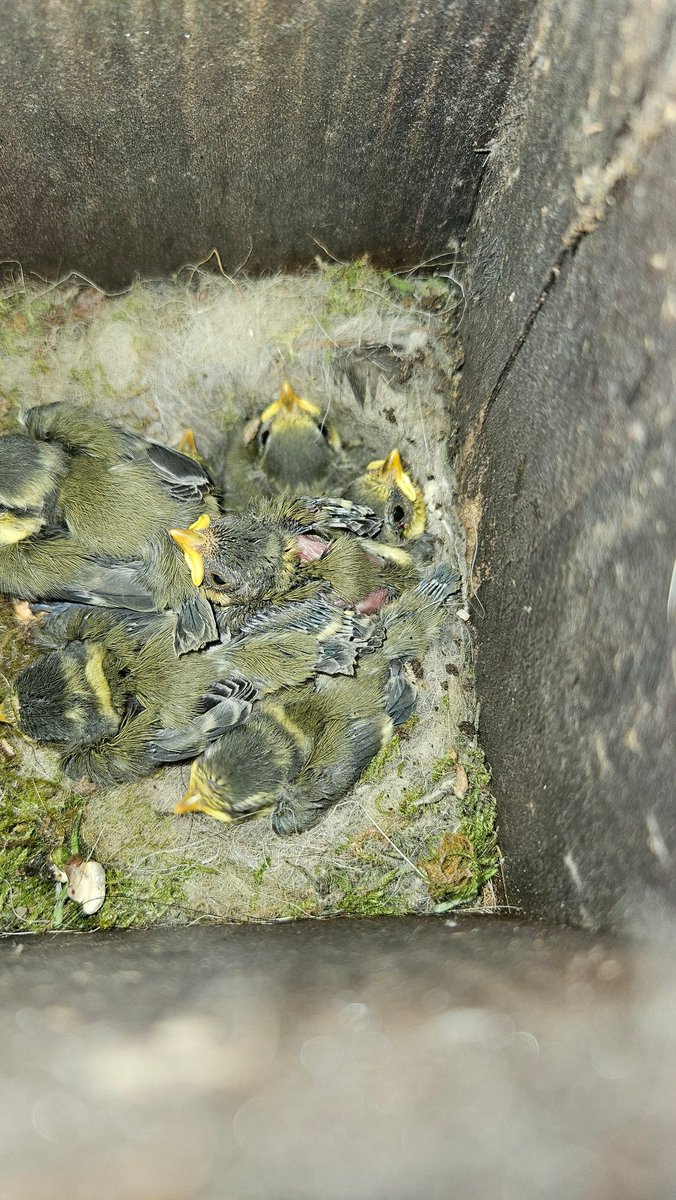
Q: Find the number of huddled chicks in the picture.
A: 7